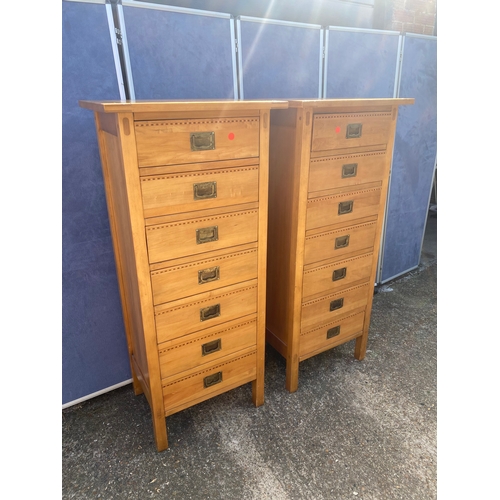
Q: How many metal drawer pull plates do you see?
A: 14